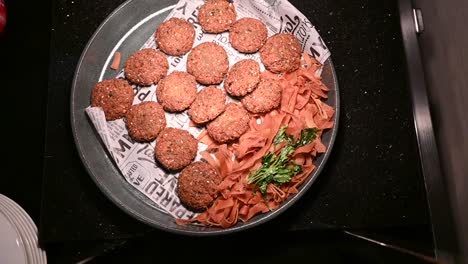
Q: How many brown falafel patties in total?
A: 15